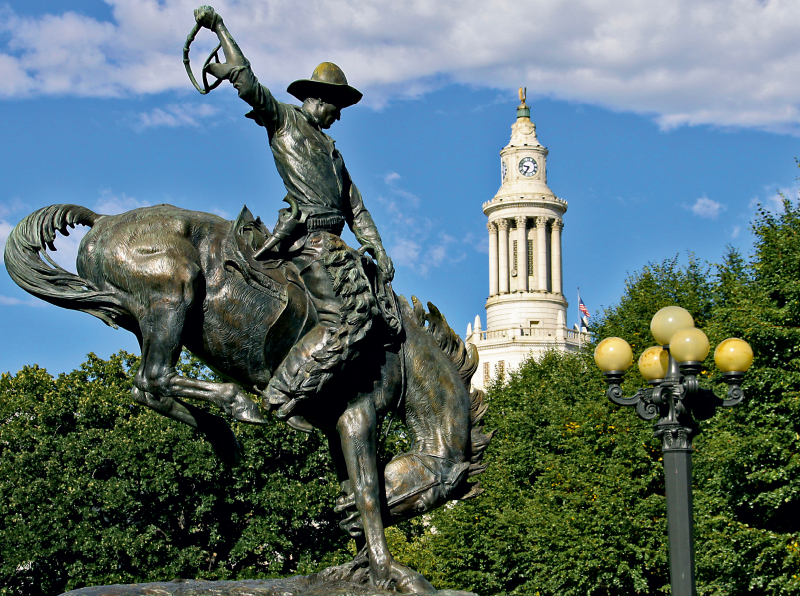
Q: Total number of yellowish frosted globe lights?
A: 5